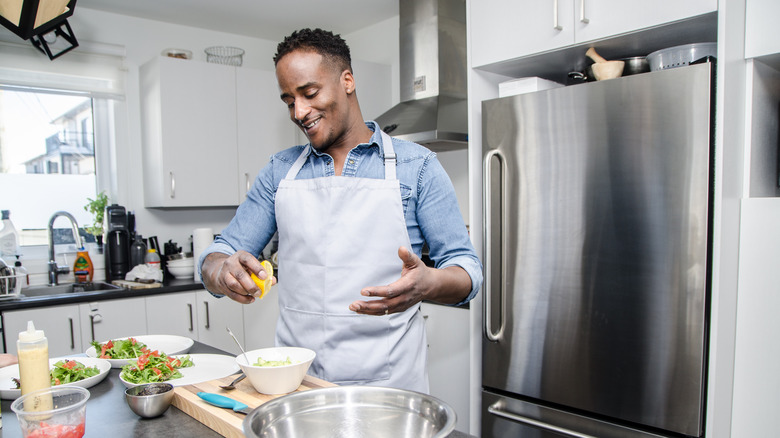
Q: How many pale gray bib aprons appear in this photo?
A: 1